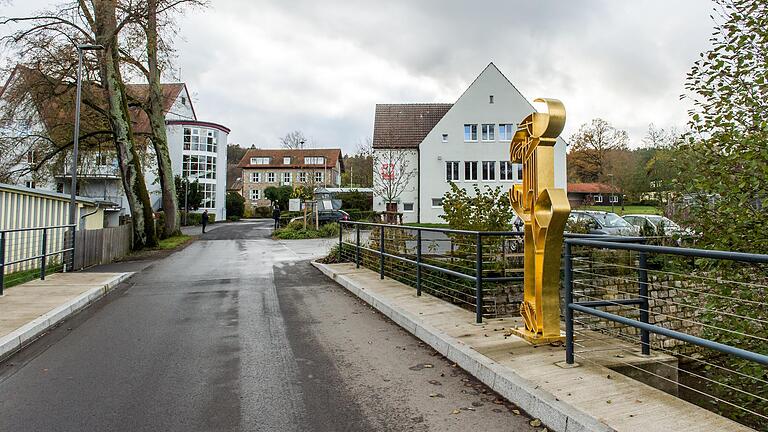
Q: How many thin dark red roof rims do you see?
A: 1